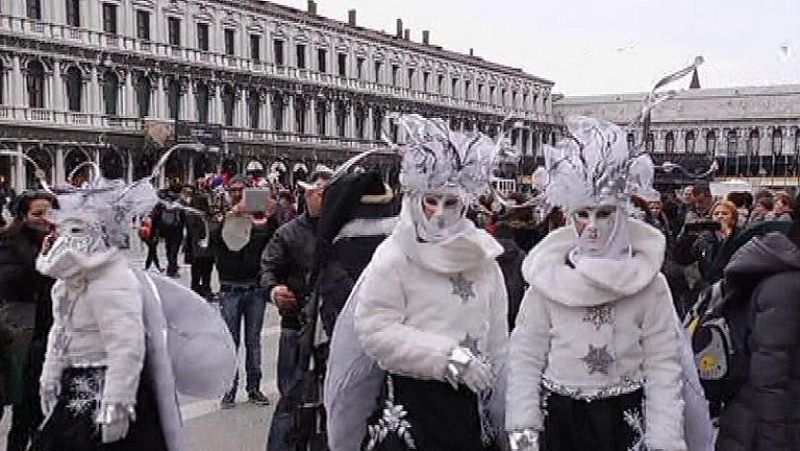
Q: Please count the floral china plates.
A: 0